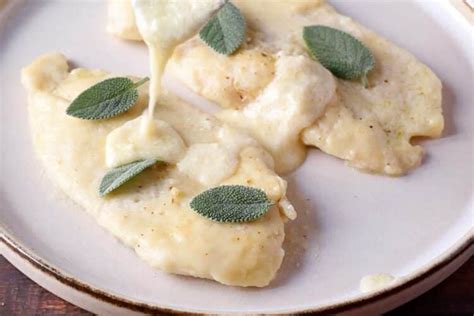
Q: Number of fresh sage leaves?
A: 5